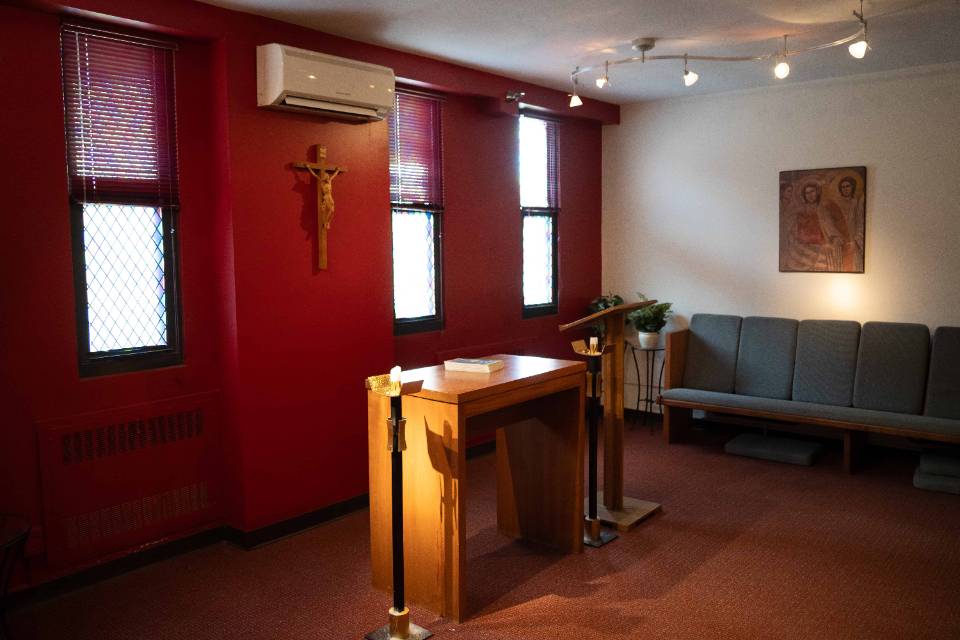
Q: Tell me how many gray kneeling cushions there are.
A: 3